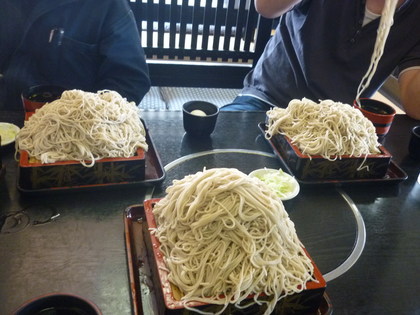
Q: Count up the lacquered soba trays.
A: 3